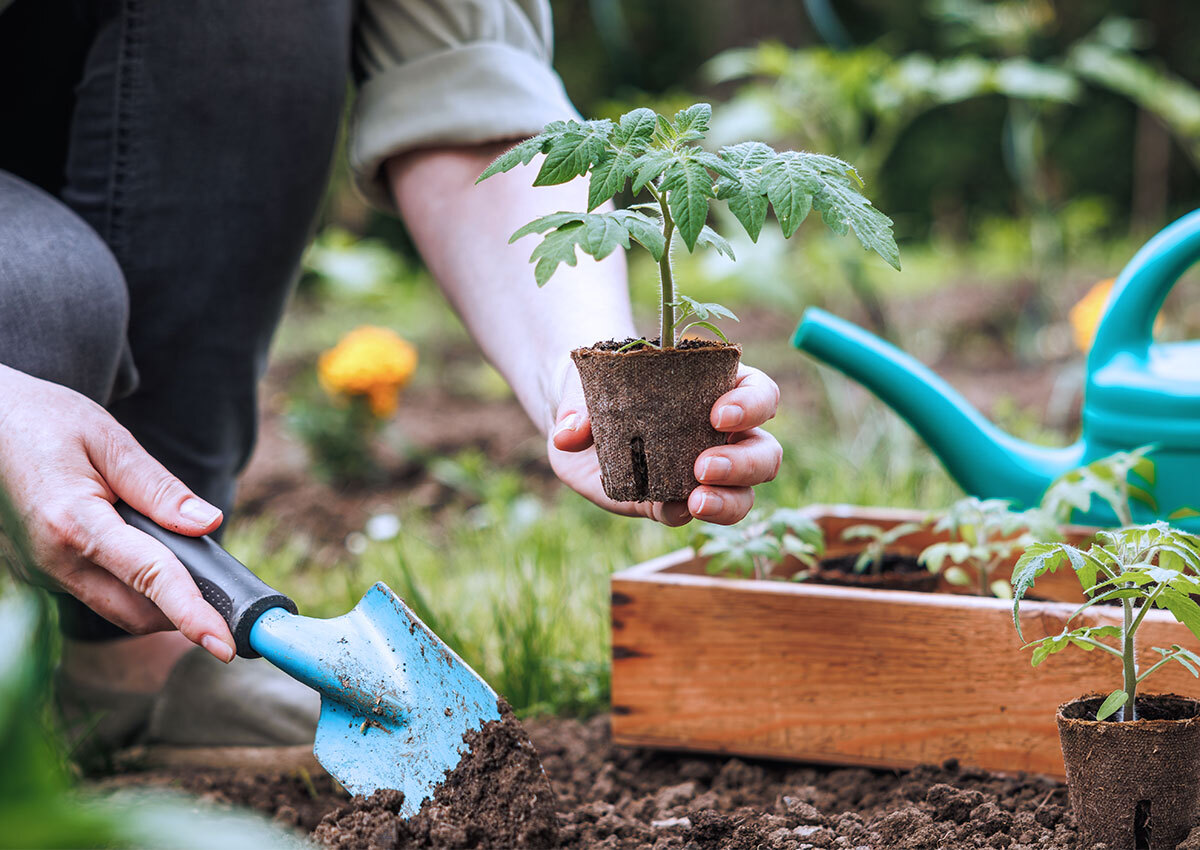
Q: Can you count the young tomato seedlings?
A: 6